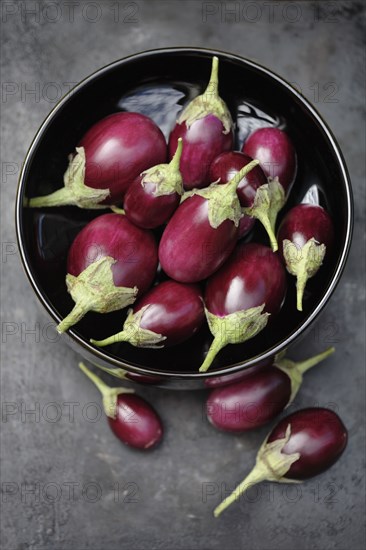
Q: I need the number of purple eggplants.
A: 13